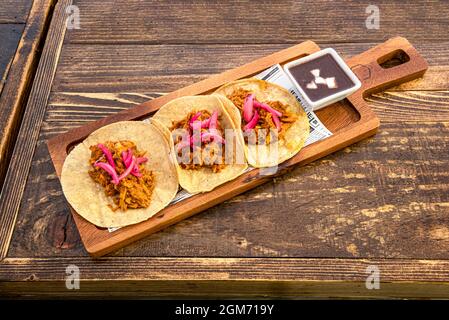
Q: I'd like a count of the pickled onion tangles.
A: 3